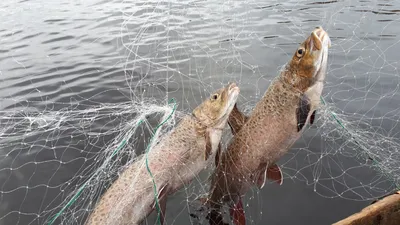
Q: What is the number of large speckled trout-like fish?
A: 2